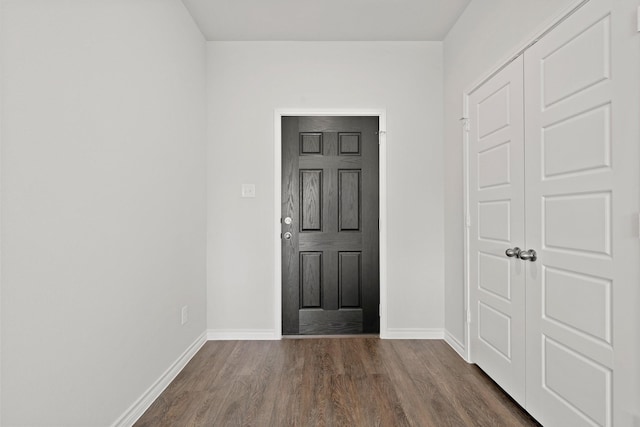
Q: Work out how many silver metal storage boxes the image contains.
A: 0